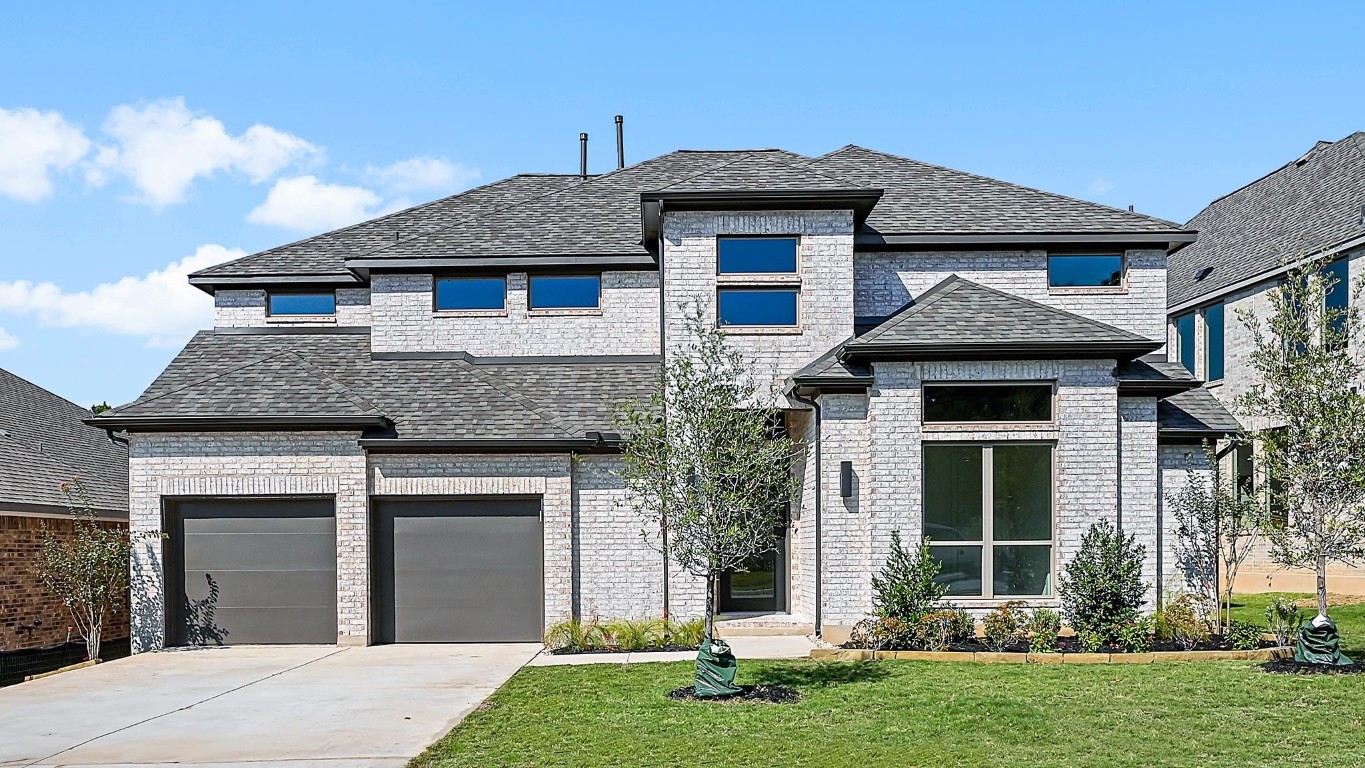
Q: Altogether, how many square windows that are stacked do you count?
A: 2